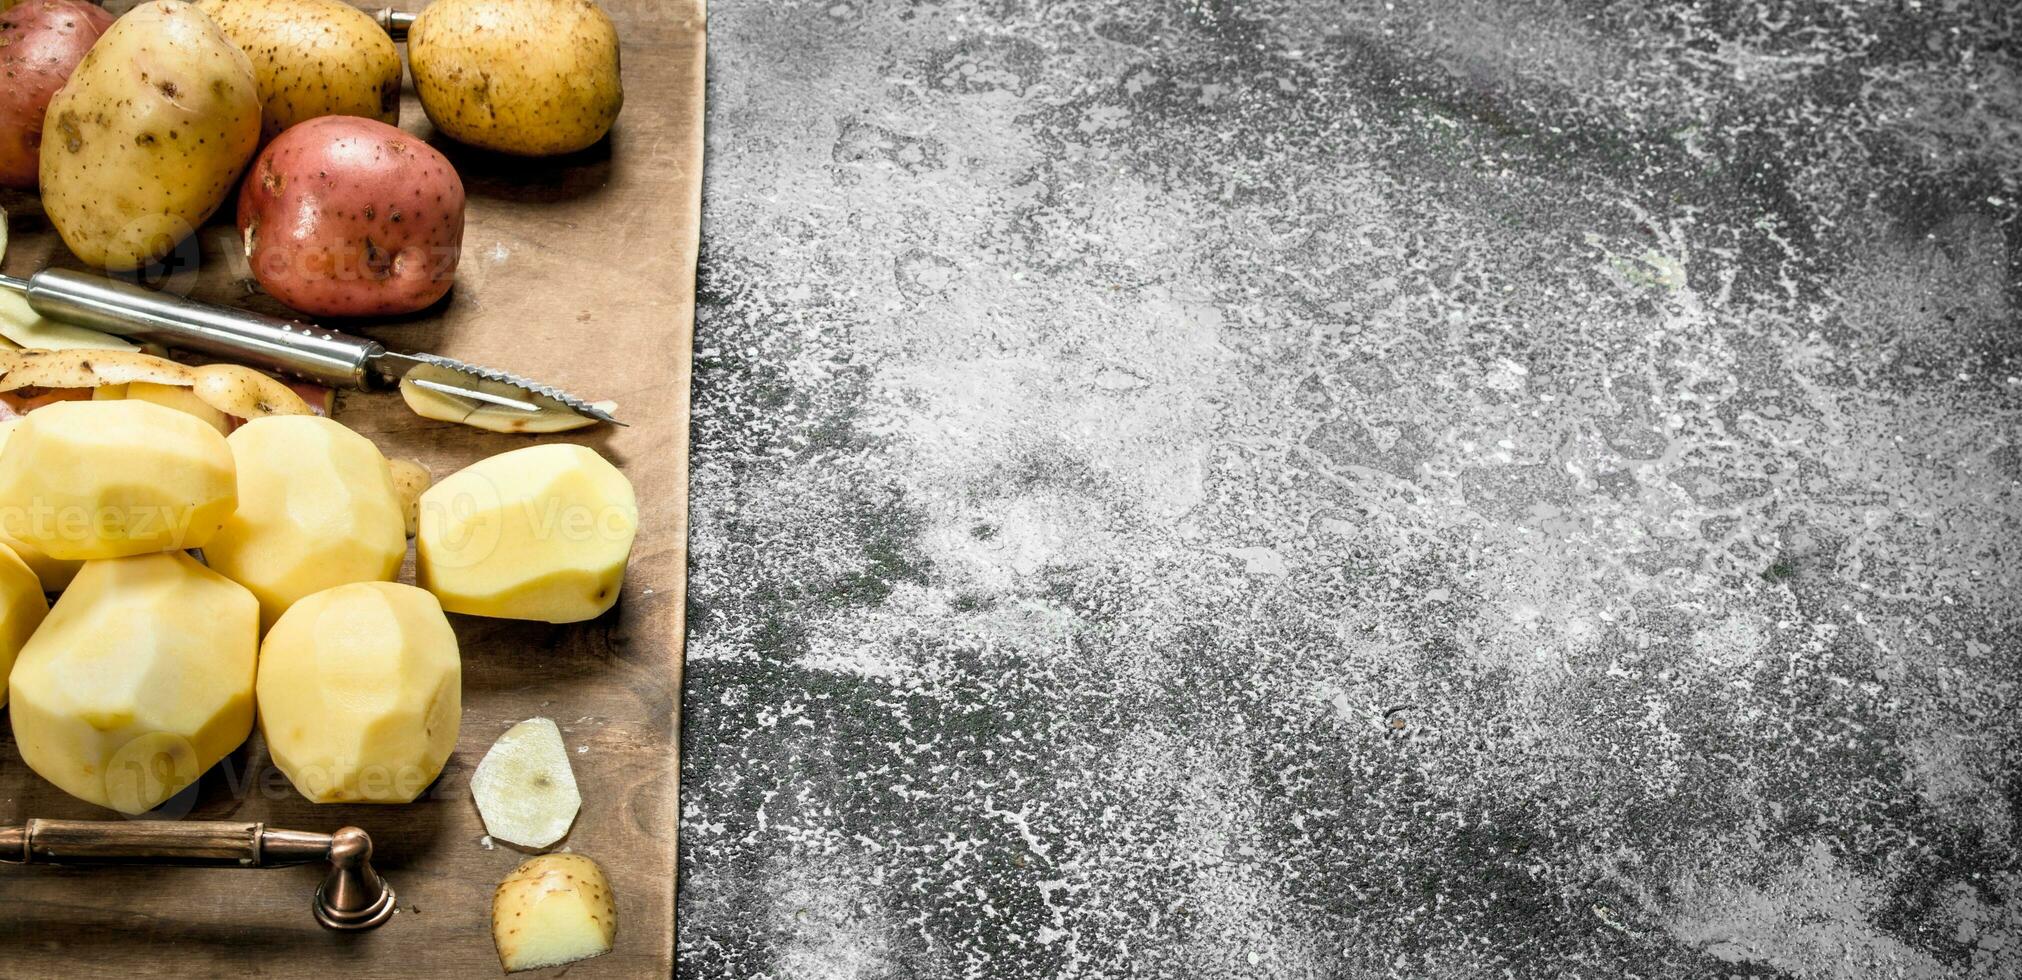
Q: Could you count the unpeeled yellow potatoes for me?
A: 3